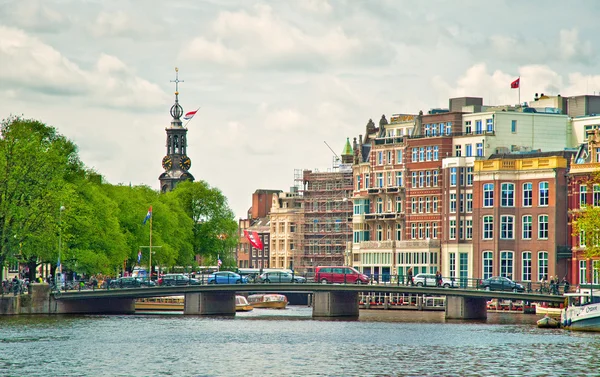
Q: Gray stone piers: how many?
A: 3